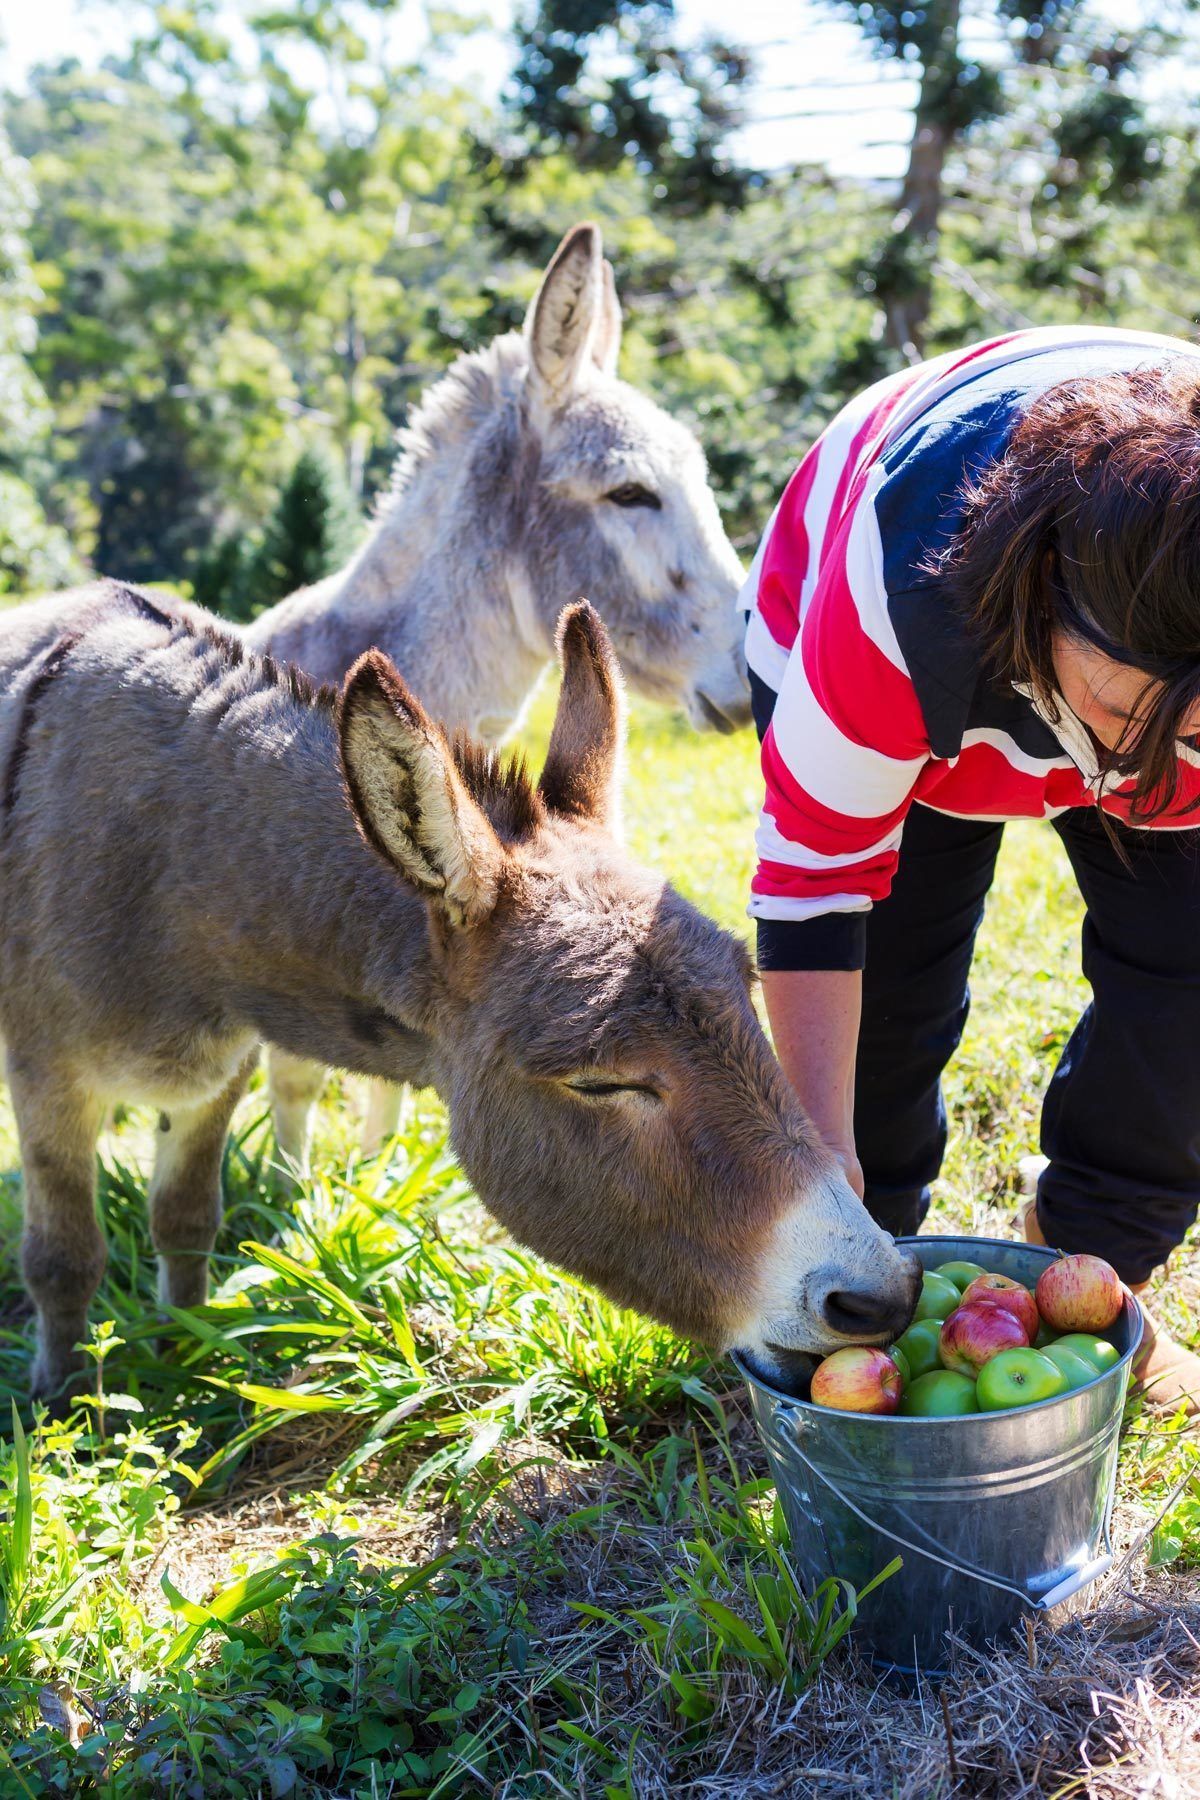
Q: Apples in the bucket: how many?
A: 13